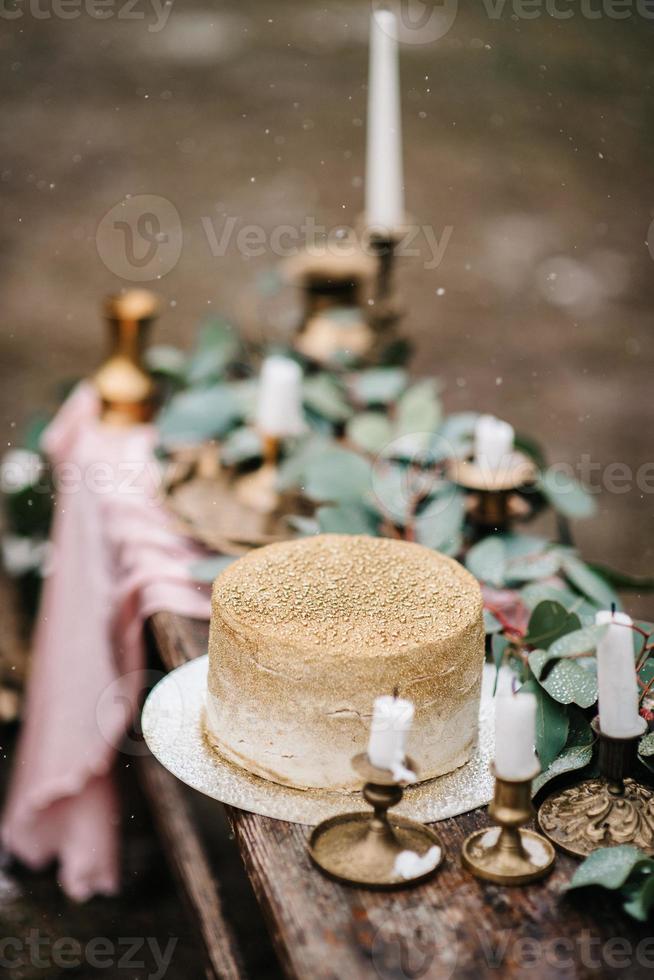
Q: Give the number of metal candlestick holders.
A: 6